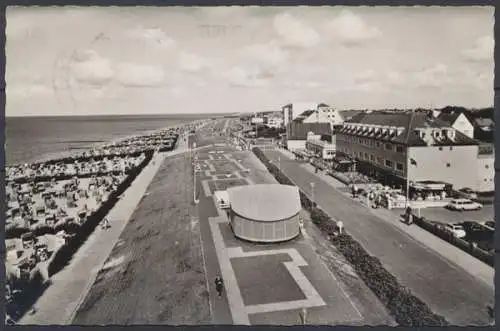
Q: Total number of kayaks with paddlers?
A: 0